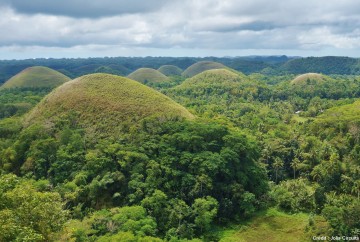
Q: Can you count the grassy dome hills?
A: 7